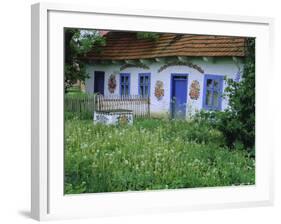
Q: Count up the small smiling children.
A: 0